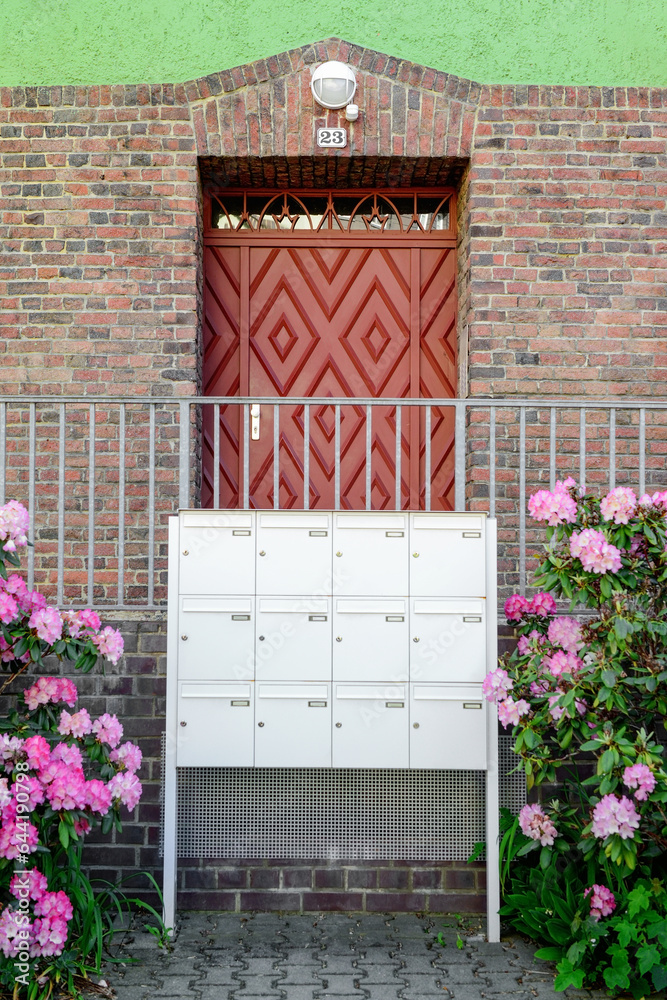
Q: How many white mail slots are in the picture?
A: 12